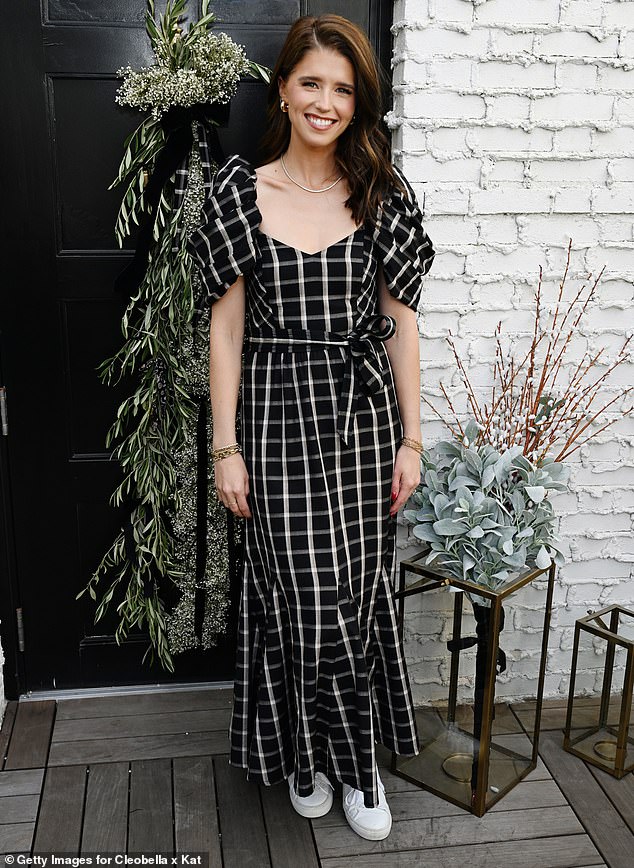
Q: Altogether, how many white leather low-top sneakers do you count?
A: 2